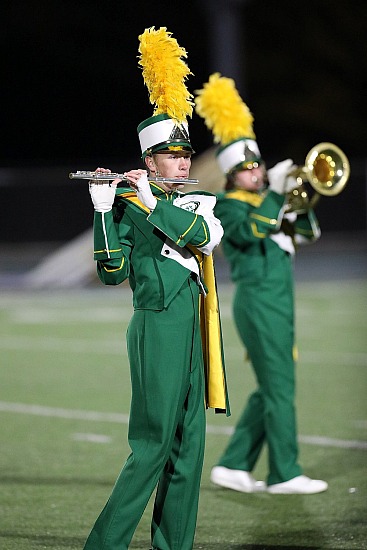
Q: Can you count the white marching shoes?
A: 2